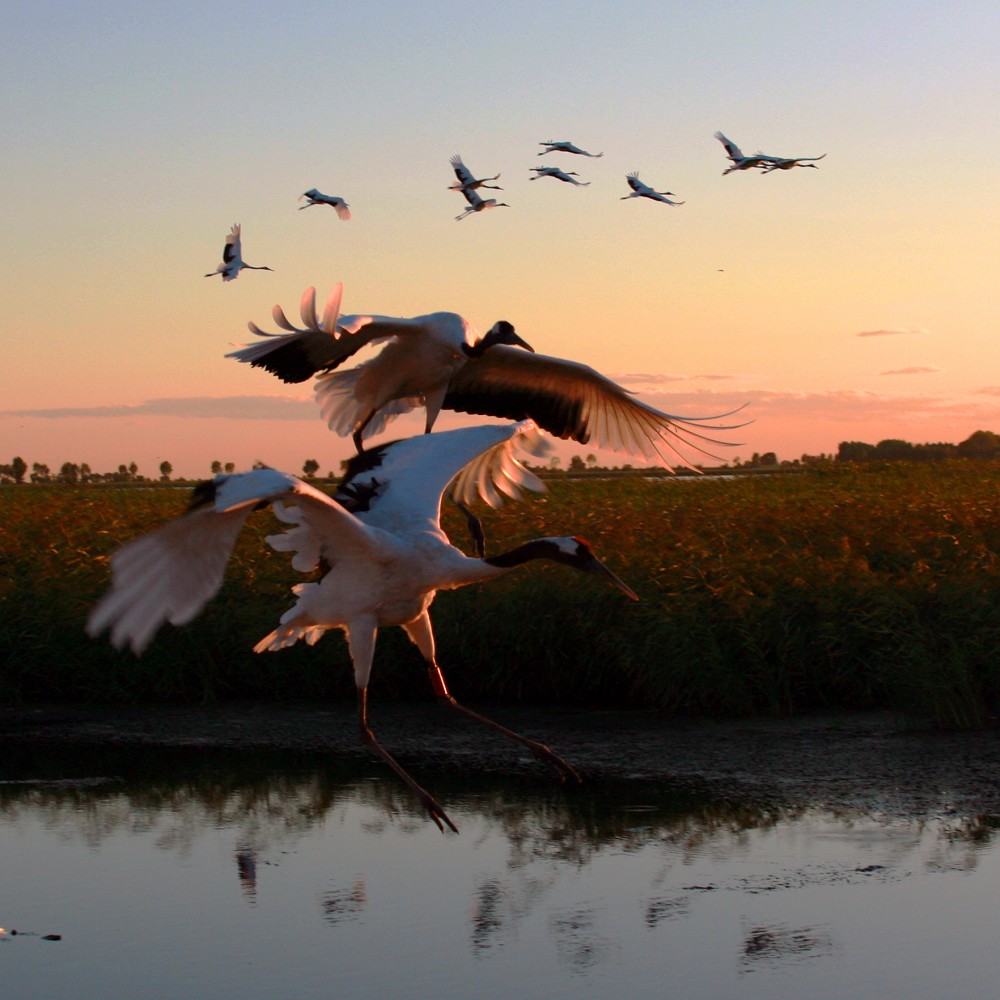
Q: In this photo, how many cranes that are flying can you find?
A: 11